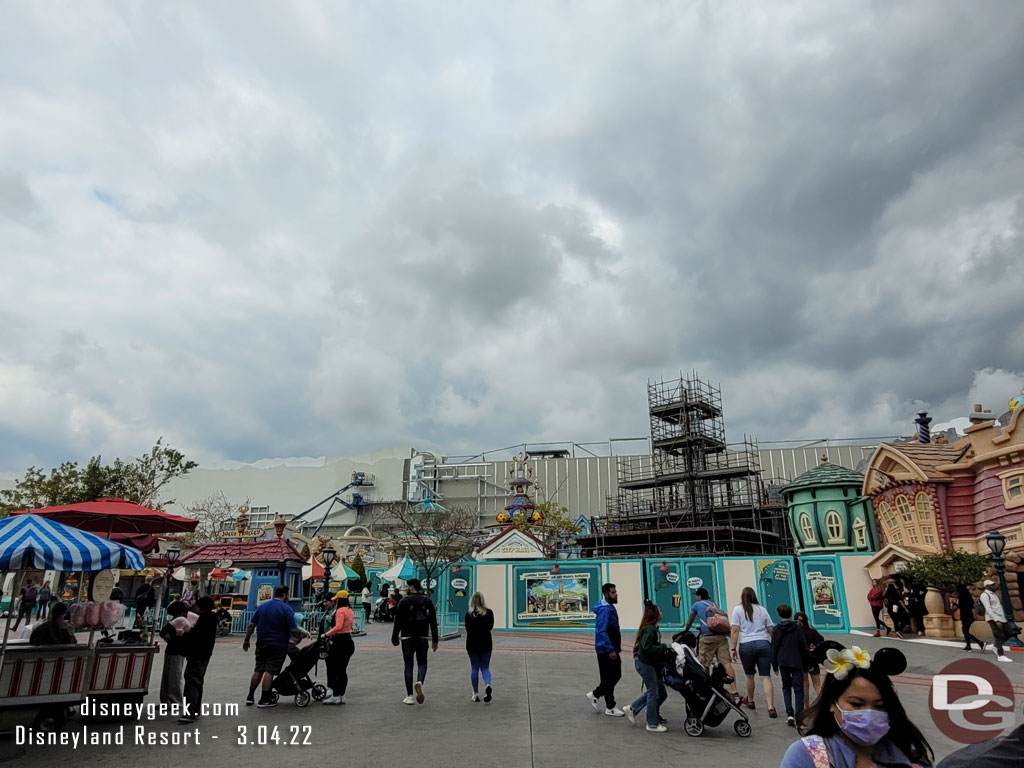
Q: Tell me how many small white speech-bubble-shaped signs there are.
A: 4